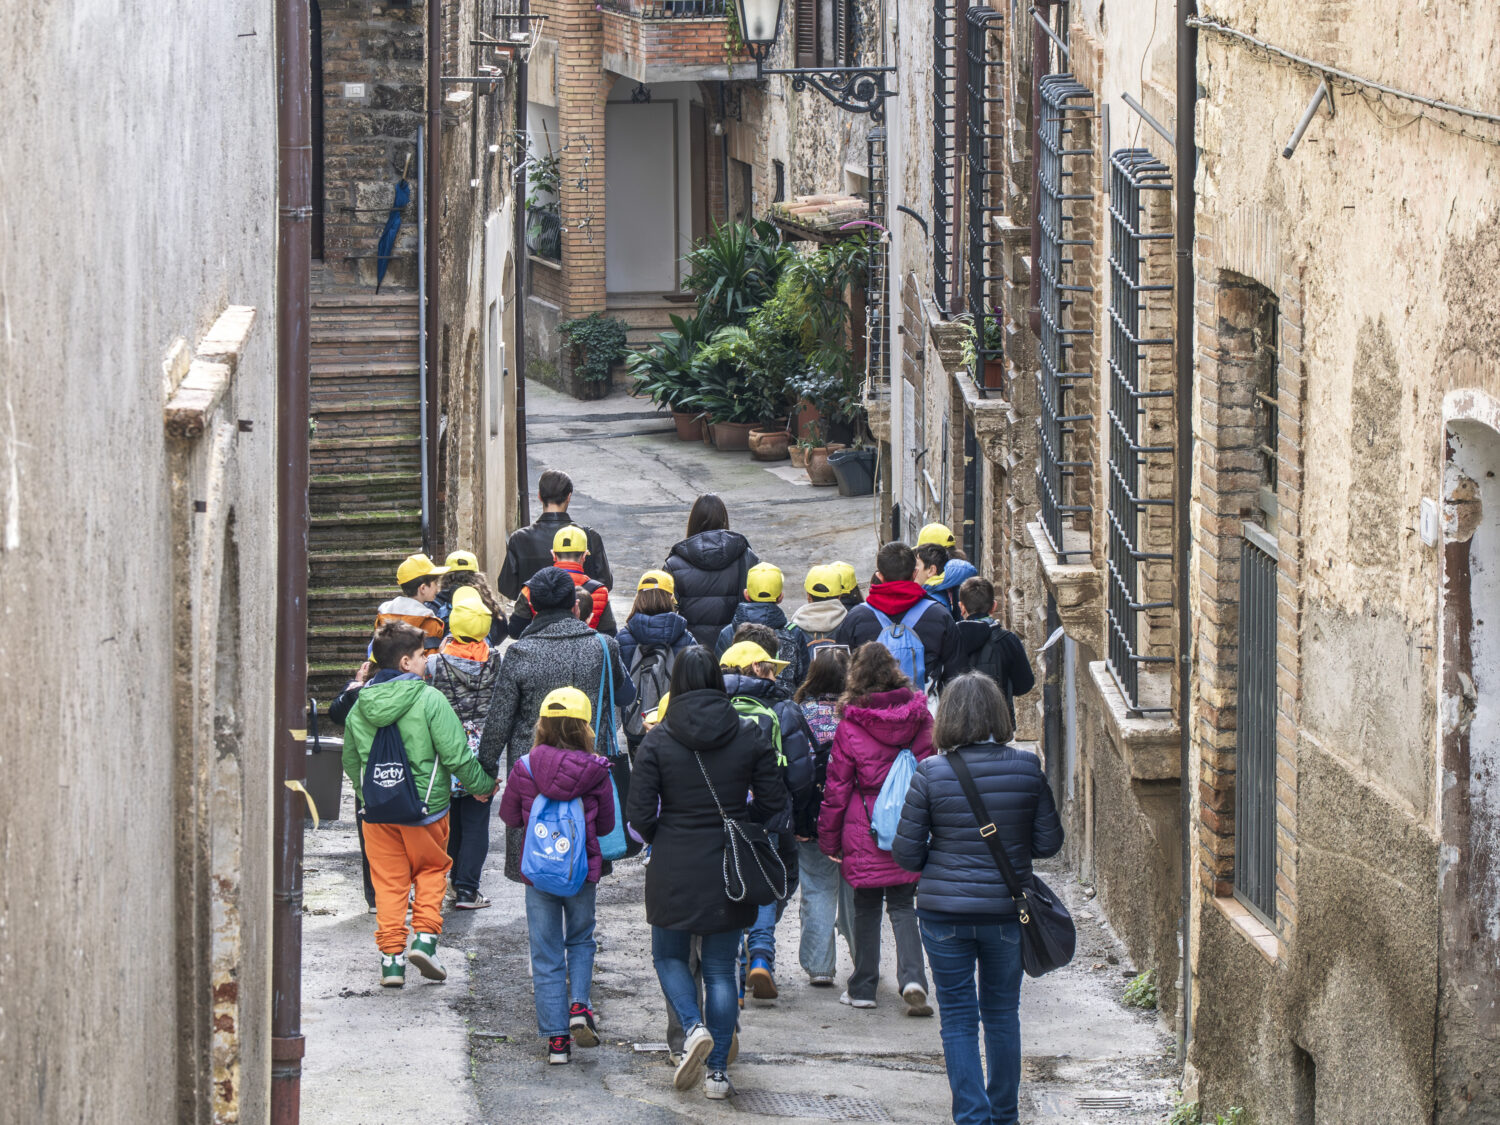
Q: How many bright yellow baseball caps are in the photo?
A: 12